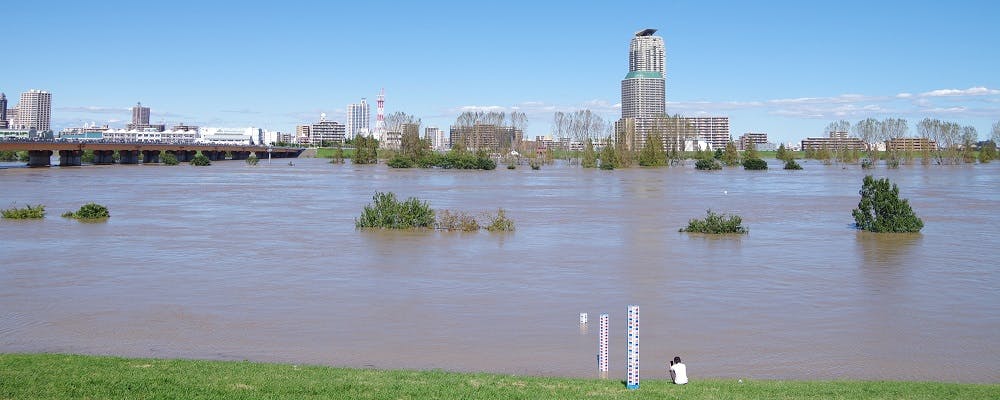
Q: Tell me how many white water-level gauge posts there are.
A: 3